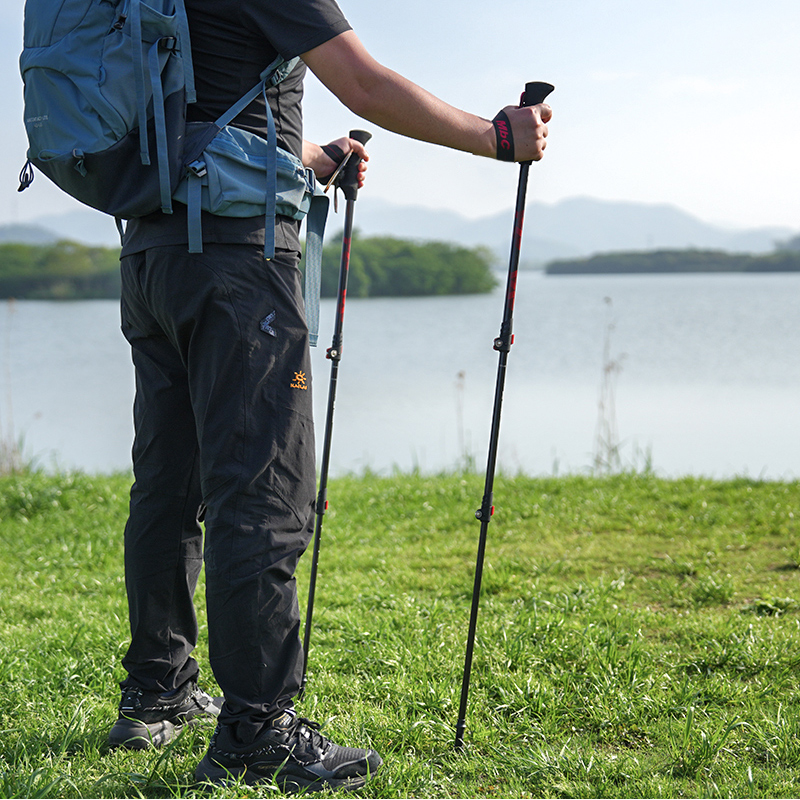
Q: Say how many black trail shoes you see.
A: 2